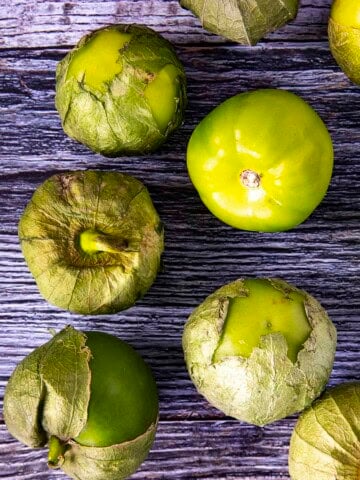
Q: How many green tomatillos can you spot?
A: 8